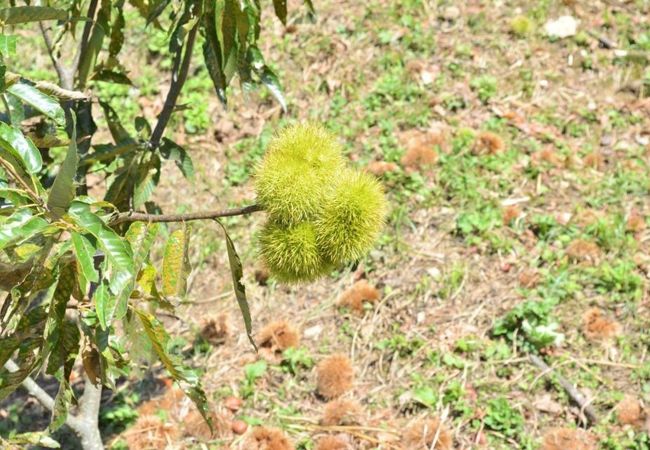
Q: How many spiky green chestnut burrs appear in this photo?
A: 3